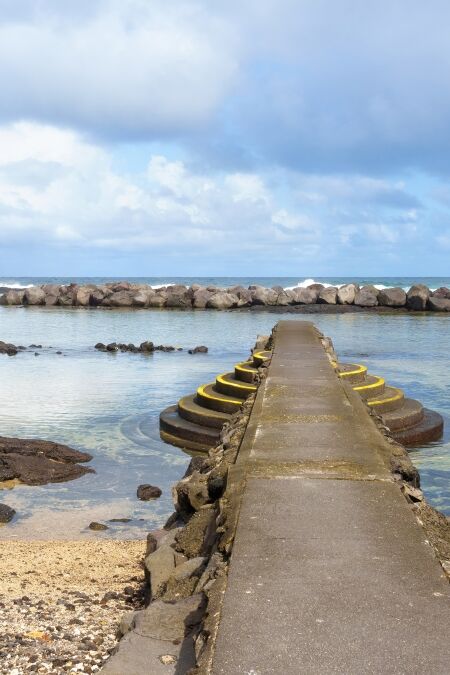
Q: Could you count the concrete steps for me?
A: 11